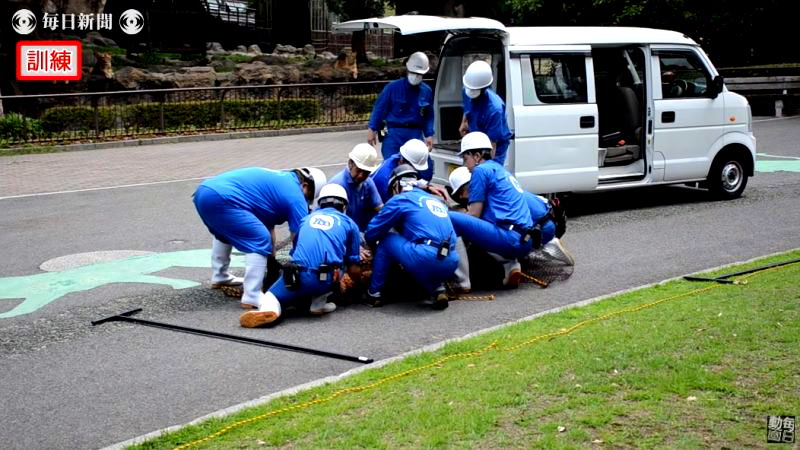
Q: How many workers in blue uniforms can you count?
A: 9